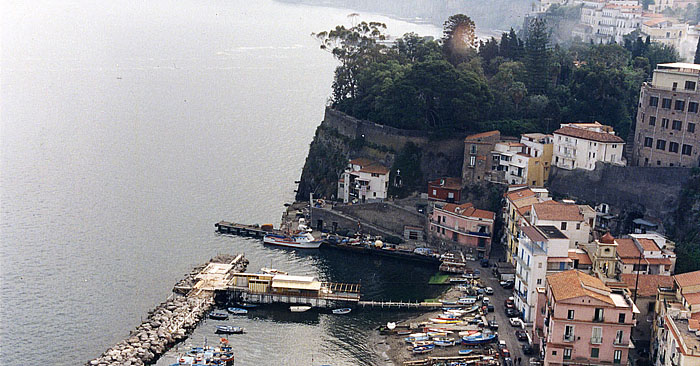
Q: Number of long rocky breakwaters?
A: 1